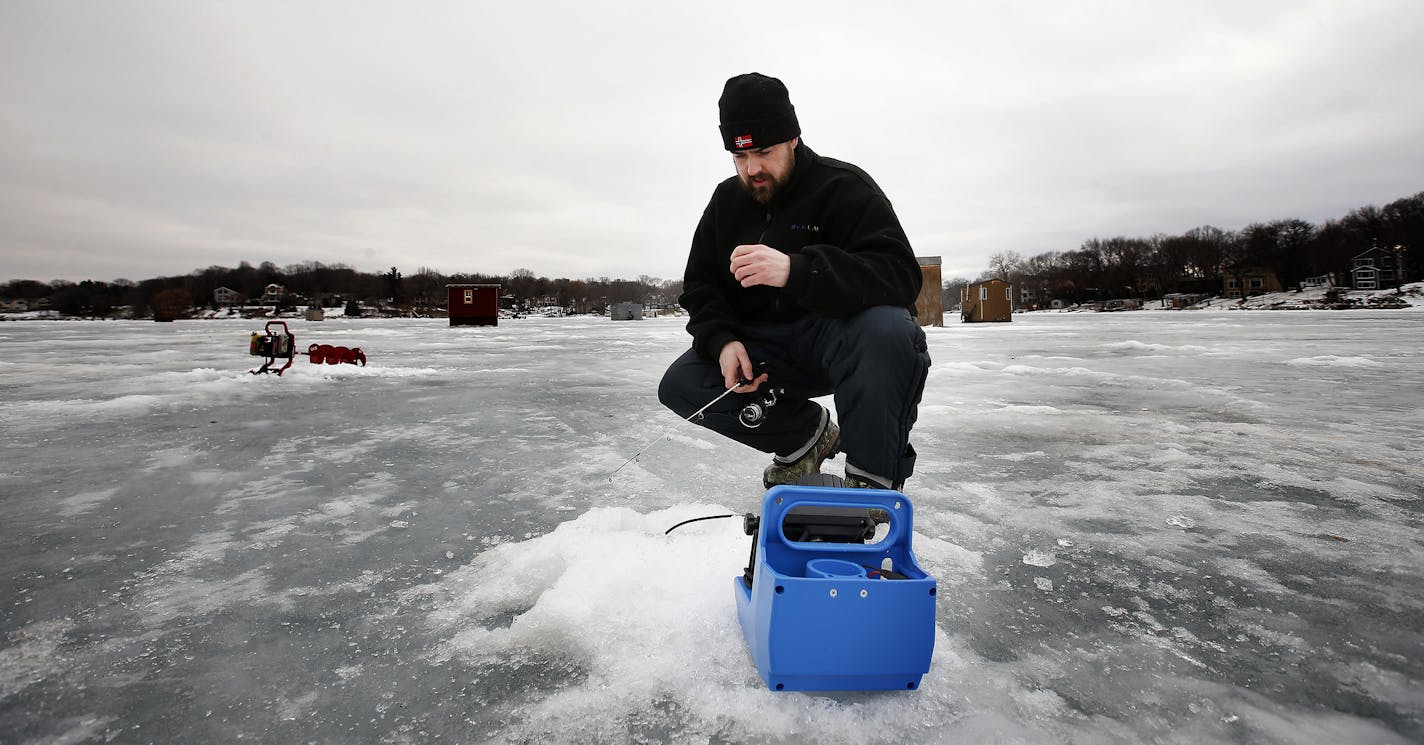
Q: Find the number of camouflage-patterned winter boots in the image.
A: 2